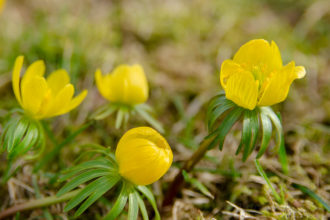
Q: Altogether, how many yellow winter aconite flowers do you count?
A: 4